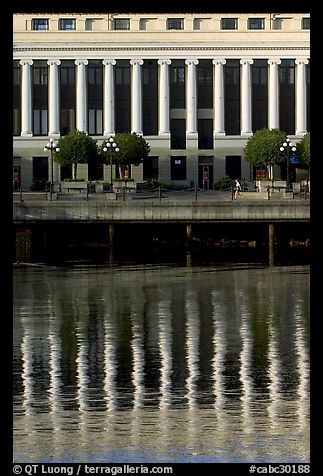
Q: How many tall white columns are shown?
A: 11